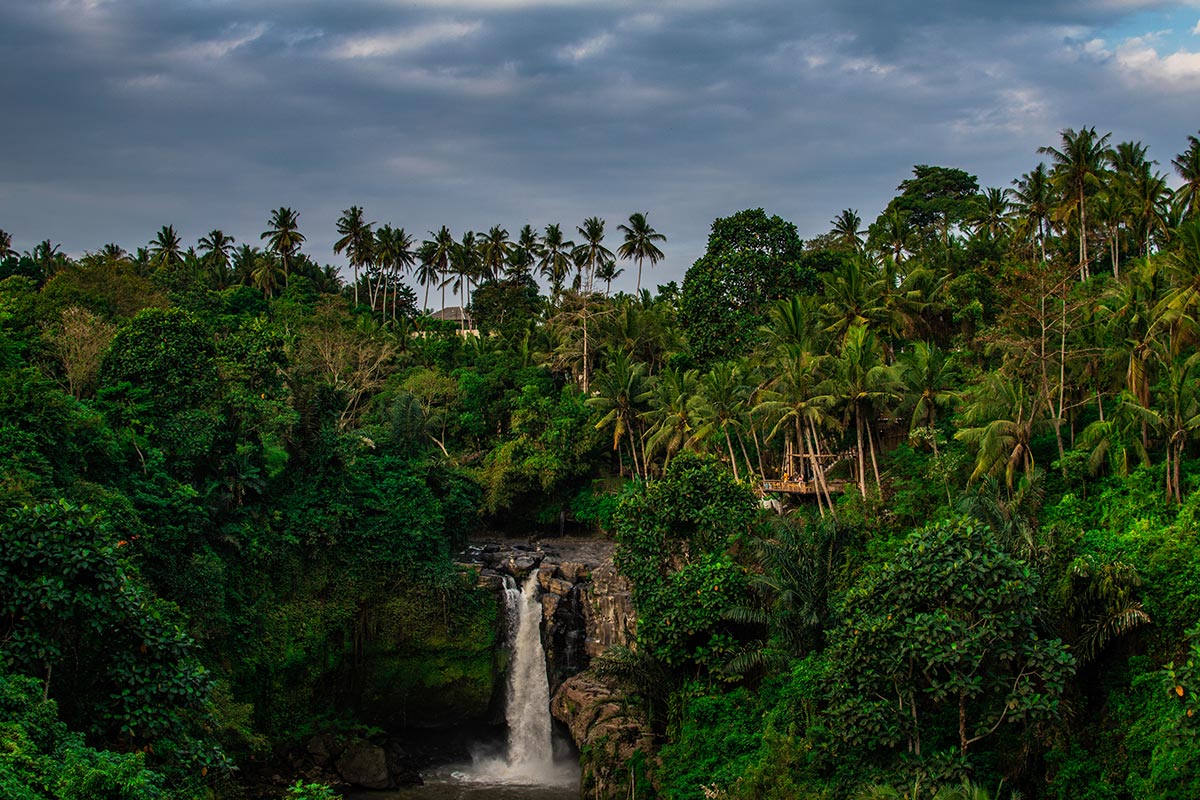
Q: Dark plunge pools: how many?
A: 1